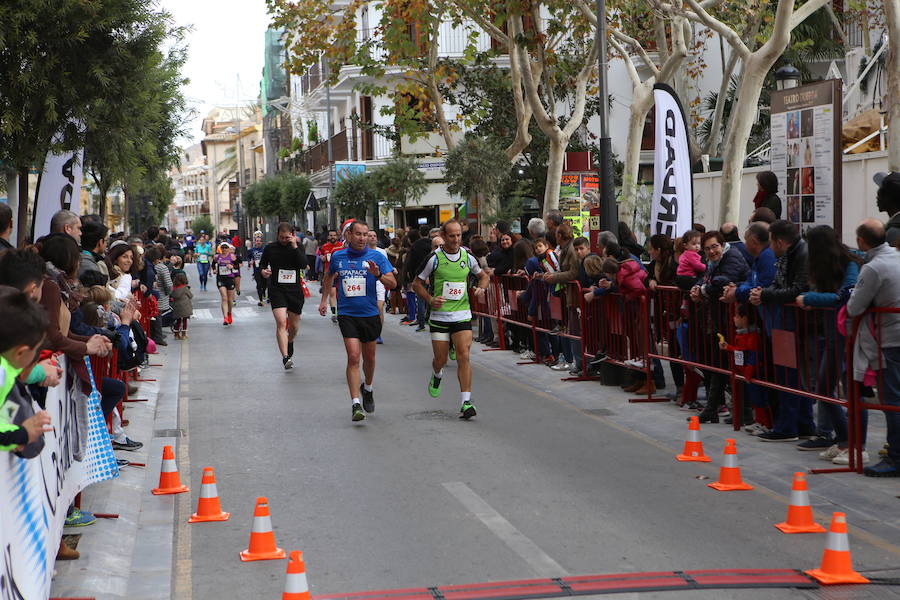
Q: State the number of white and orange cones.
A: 8